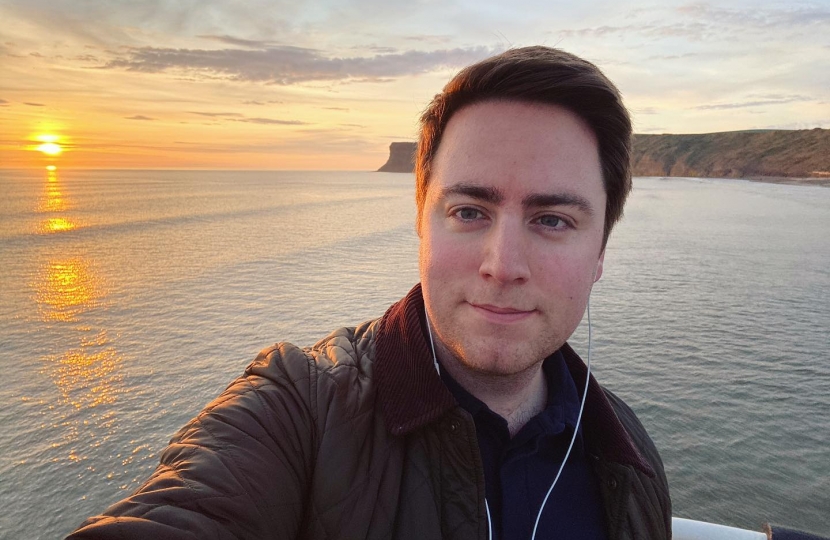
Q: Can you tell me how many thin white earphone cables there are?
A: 2